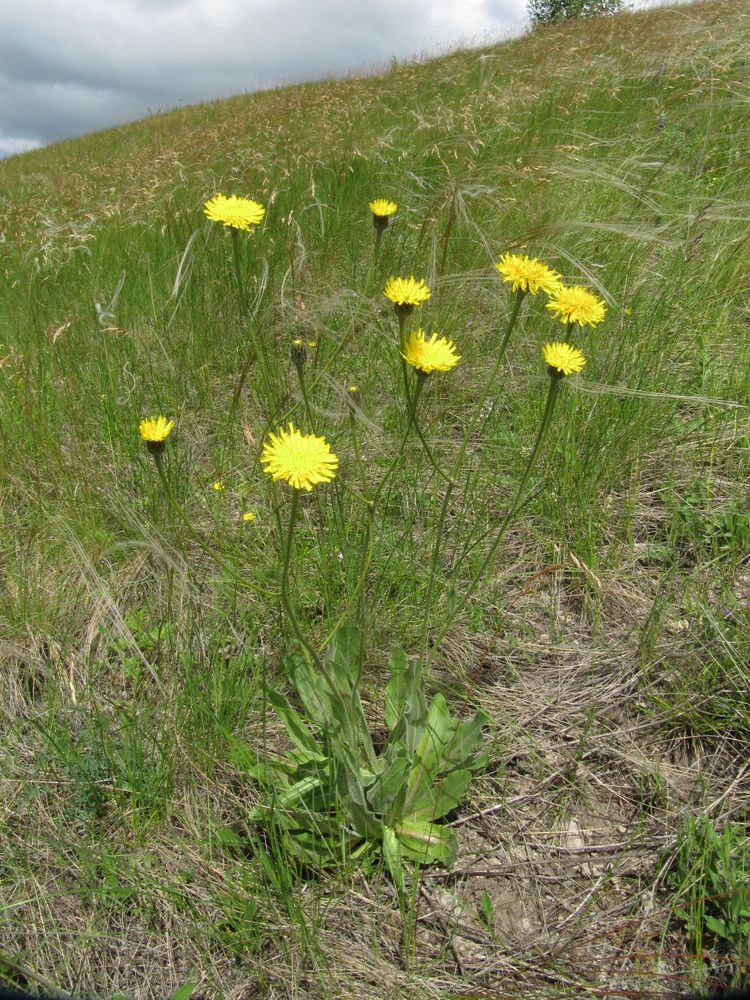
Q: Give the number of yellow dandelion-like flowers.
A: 9